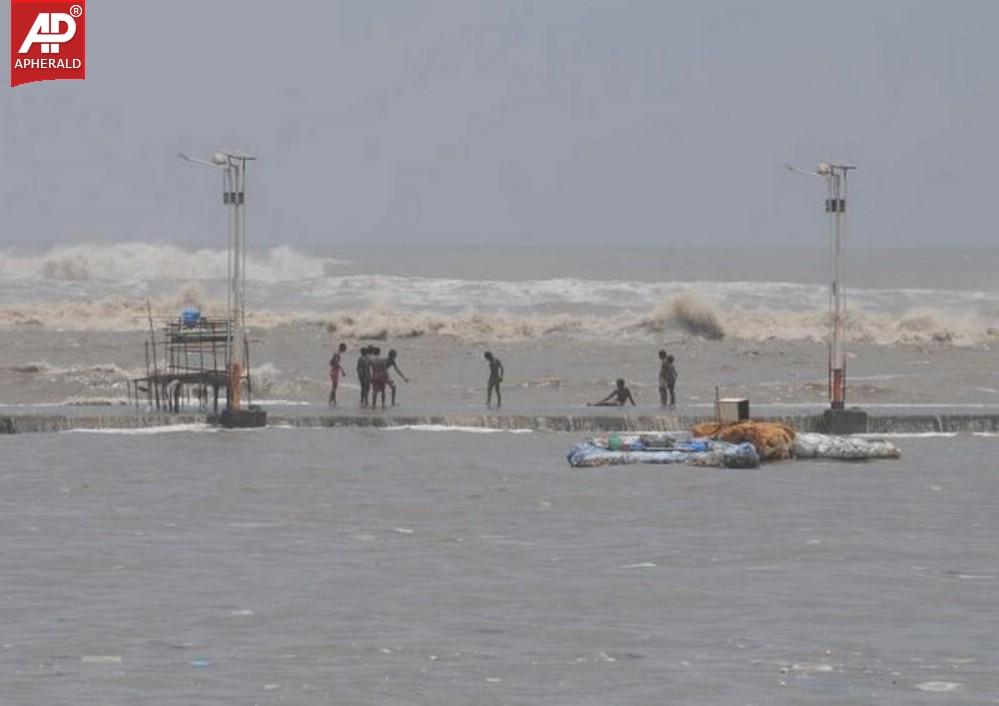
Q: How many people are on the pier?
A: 9